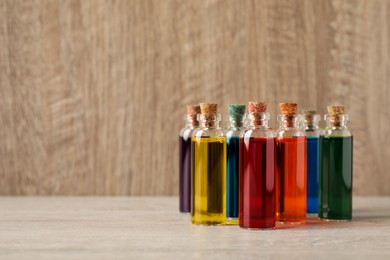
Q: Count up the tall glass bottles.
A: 7